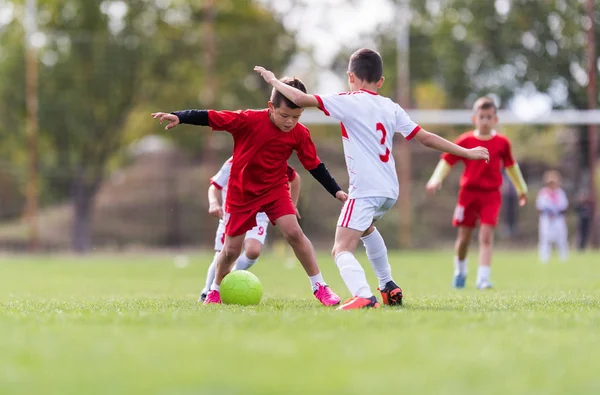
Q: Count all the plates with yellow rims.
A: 0